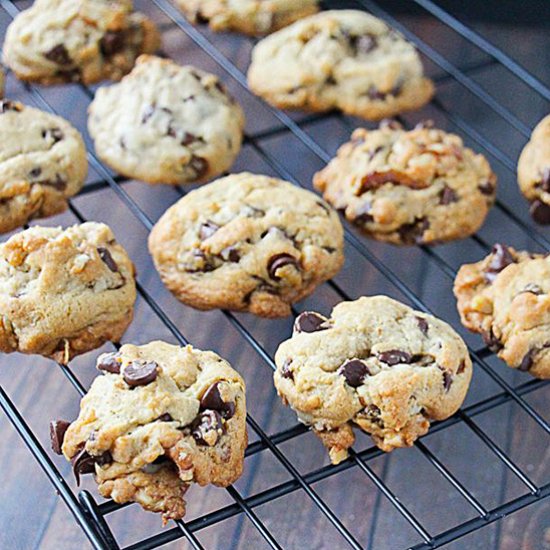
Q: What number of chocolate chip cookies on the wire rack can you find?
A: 12